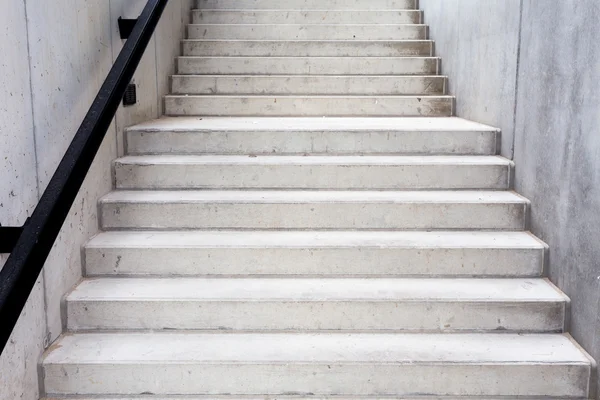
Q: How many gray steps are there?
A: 13